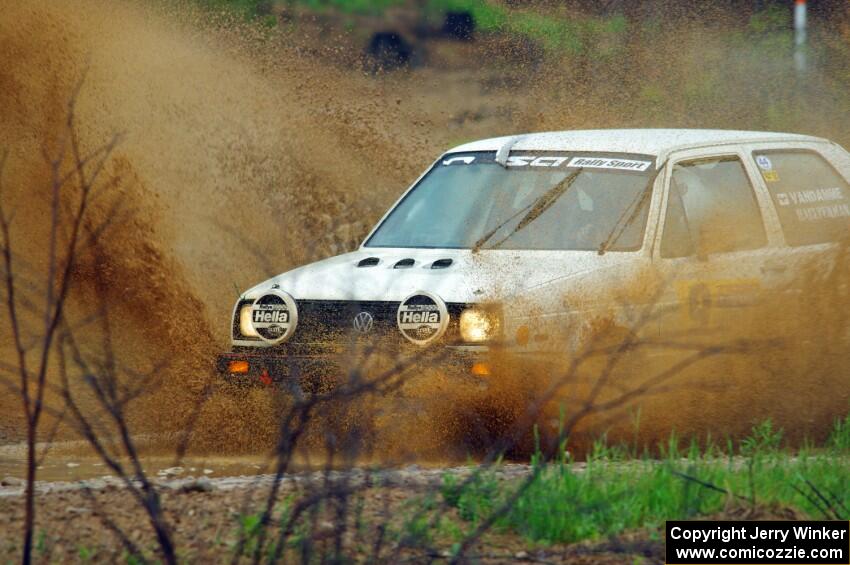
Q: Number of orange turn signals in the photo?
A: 2